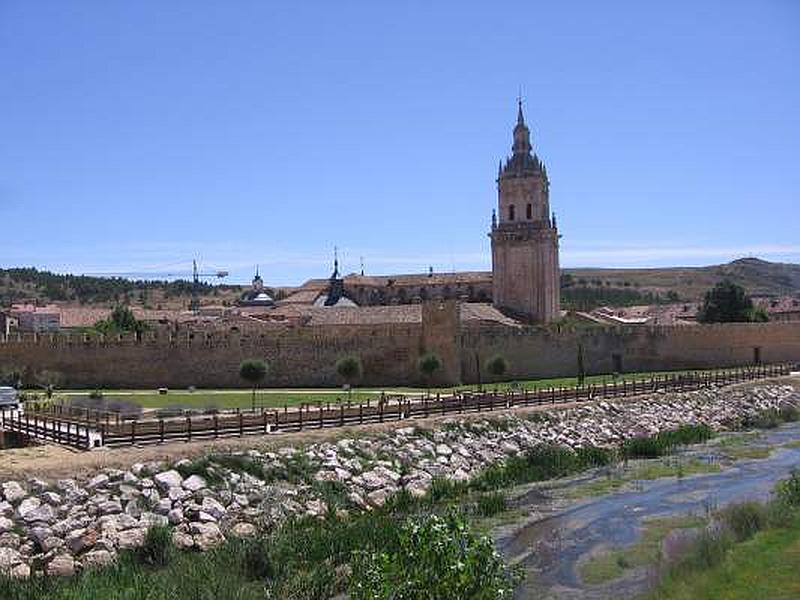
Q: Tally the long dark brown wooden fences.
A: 2